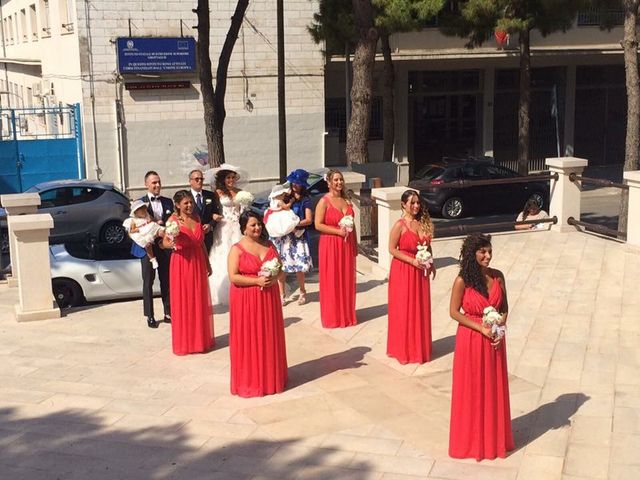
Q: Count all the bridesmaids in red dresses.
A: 5